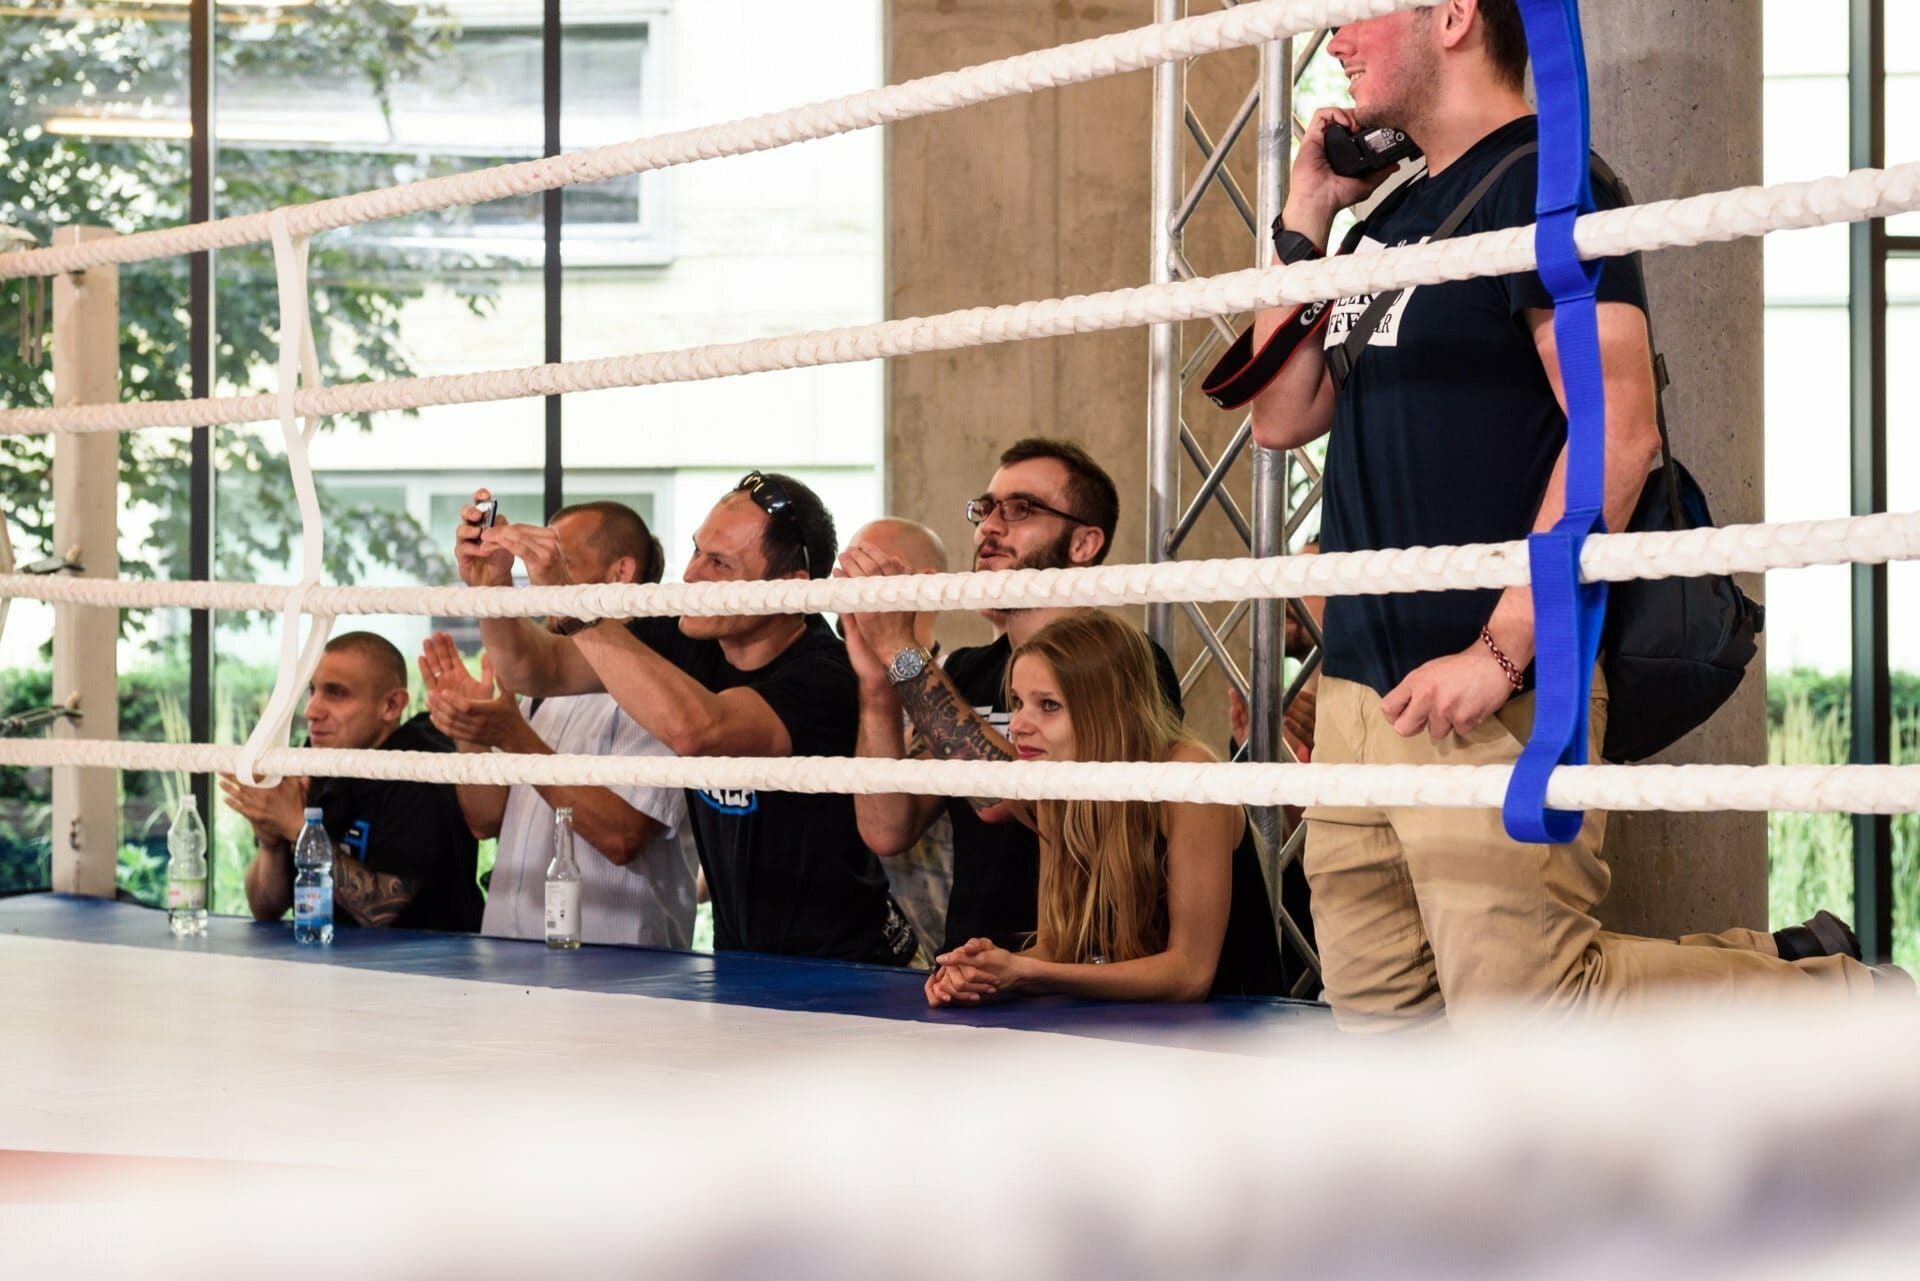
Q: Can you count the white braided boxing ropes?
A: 4